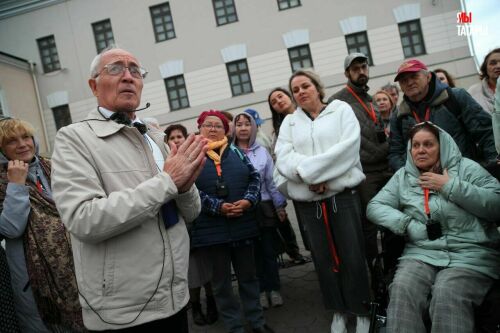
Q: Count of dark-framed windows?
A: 11